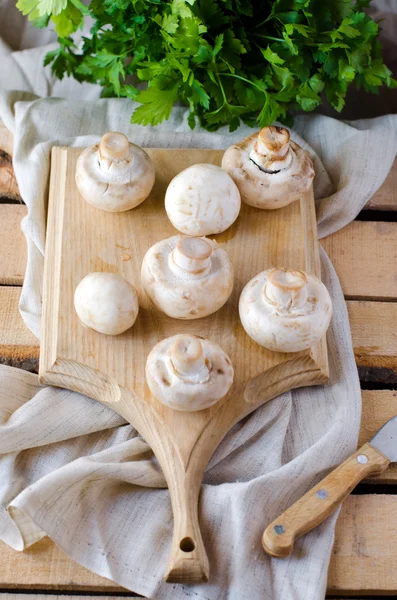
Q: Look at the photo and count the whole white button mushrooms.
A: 7